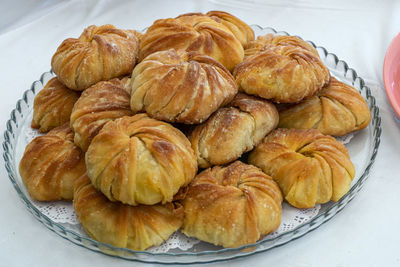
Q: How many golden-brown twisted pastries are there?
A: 15